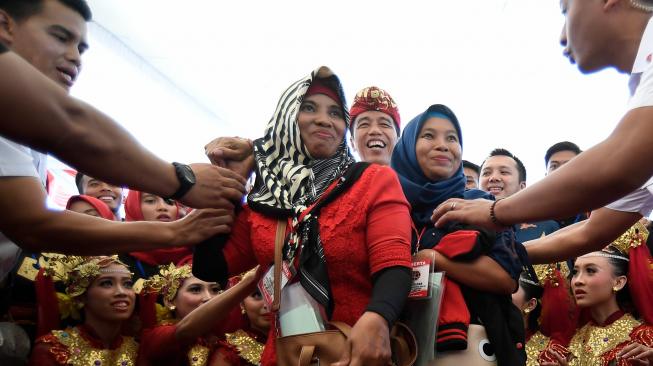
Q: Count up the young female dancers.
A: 5